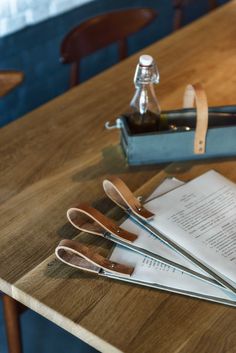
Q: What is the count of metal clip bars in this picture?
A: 3